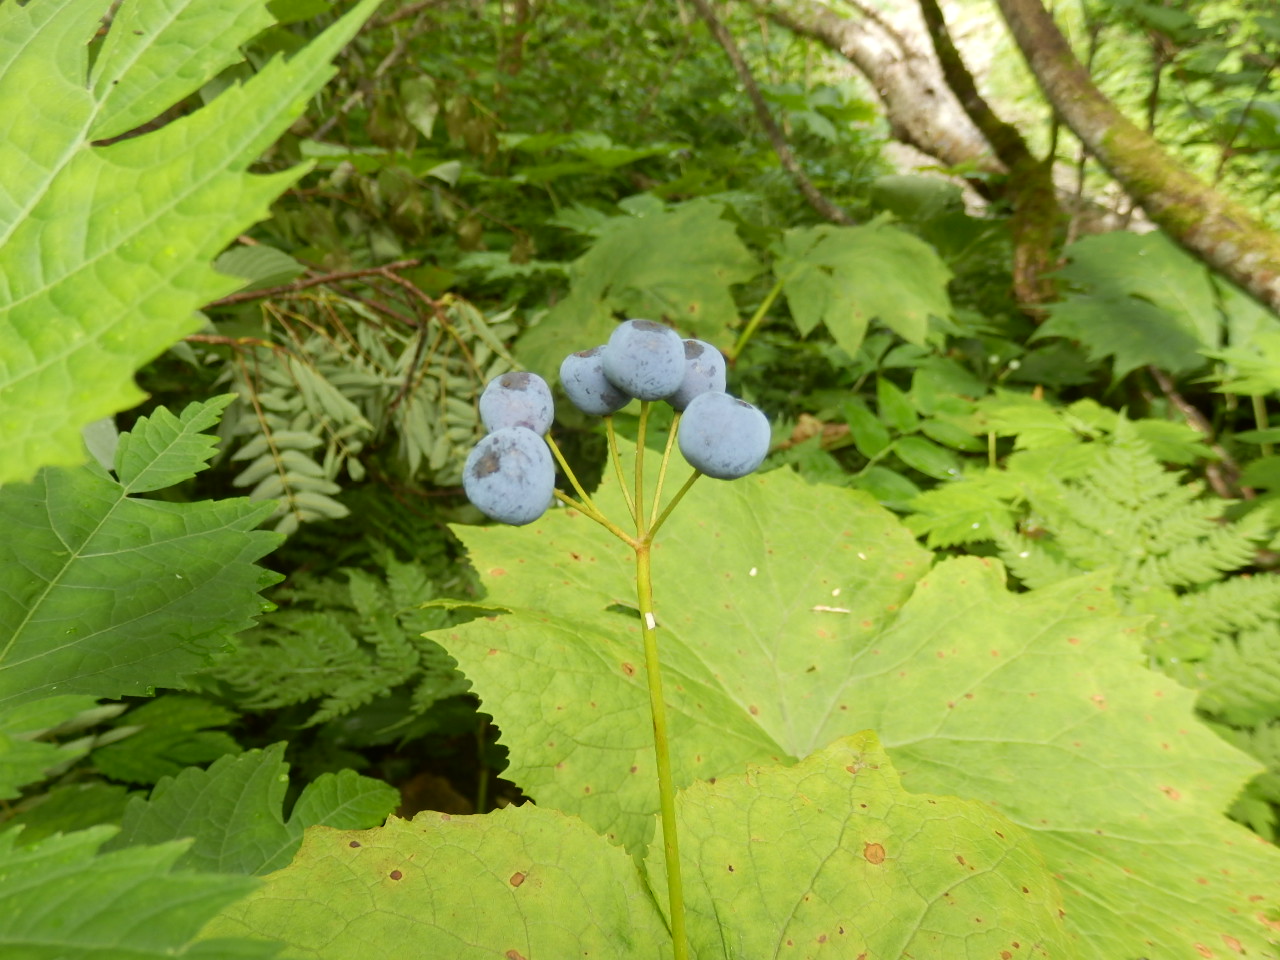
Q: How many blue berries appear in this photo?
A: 6